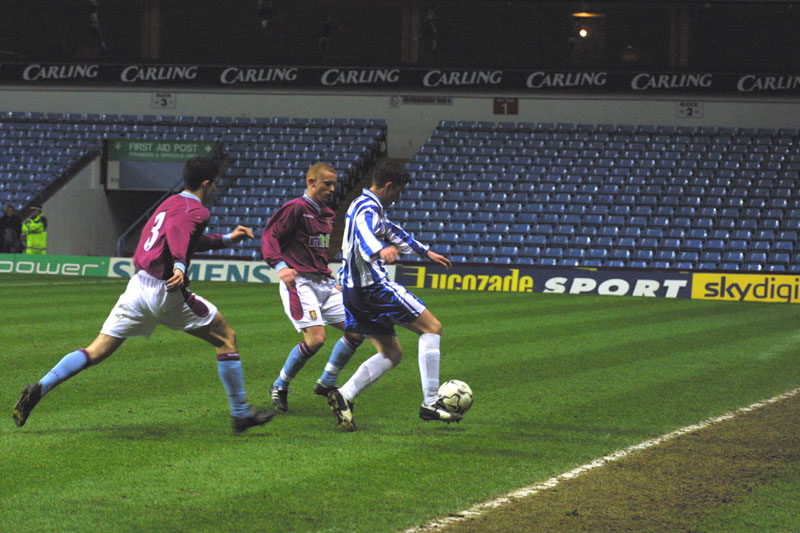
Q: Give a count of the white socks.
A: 2